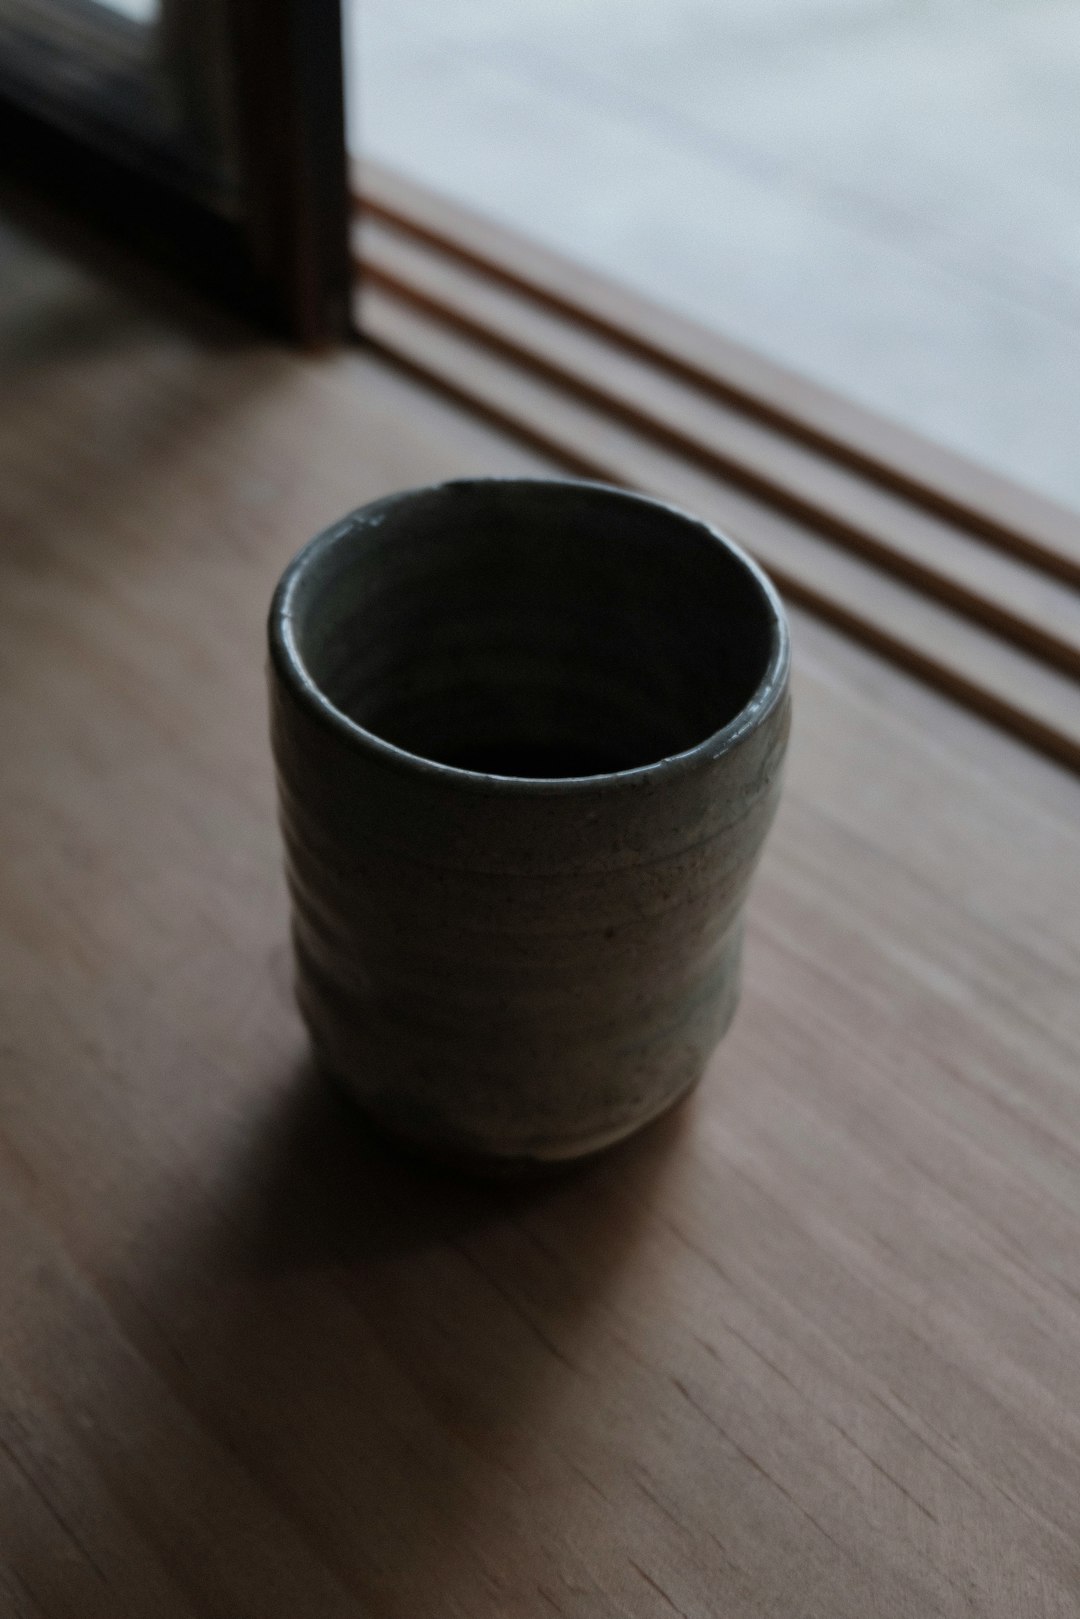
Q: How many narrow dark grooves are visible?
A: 3